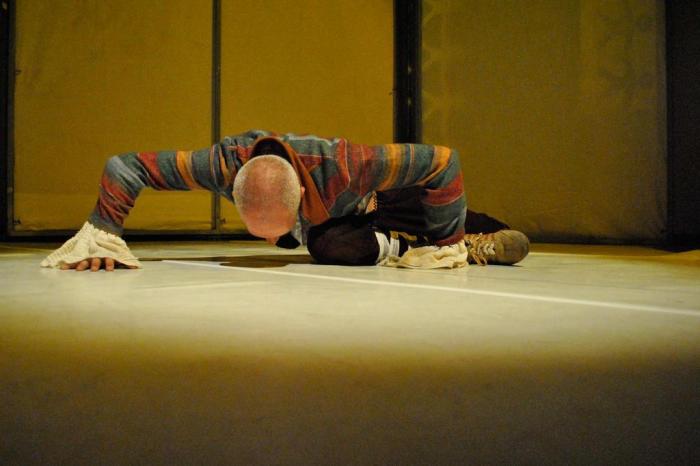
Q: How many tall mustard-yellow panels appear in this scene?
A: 3